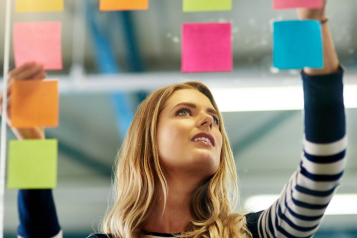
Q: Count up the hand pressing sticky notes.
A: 2